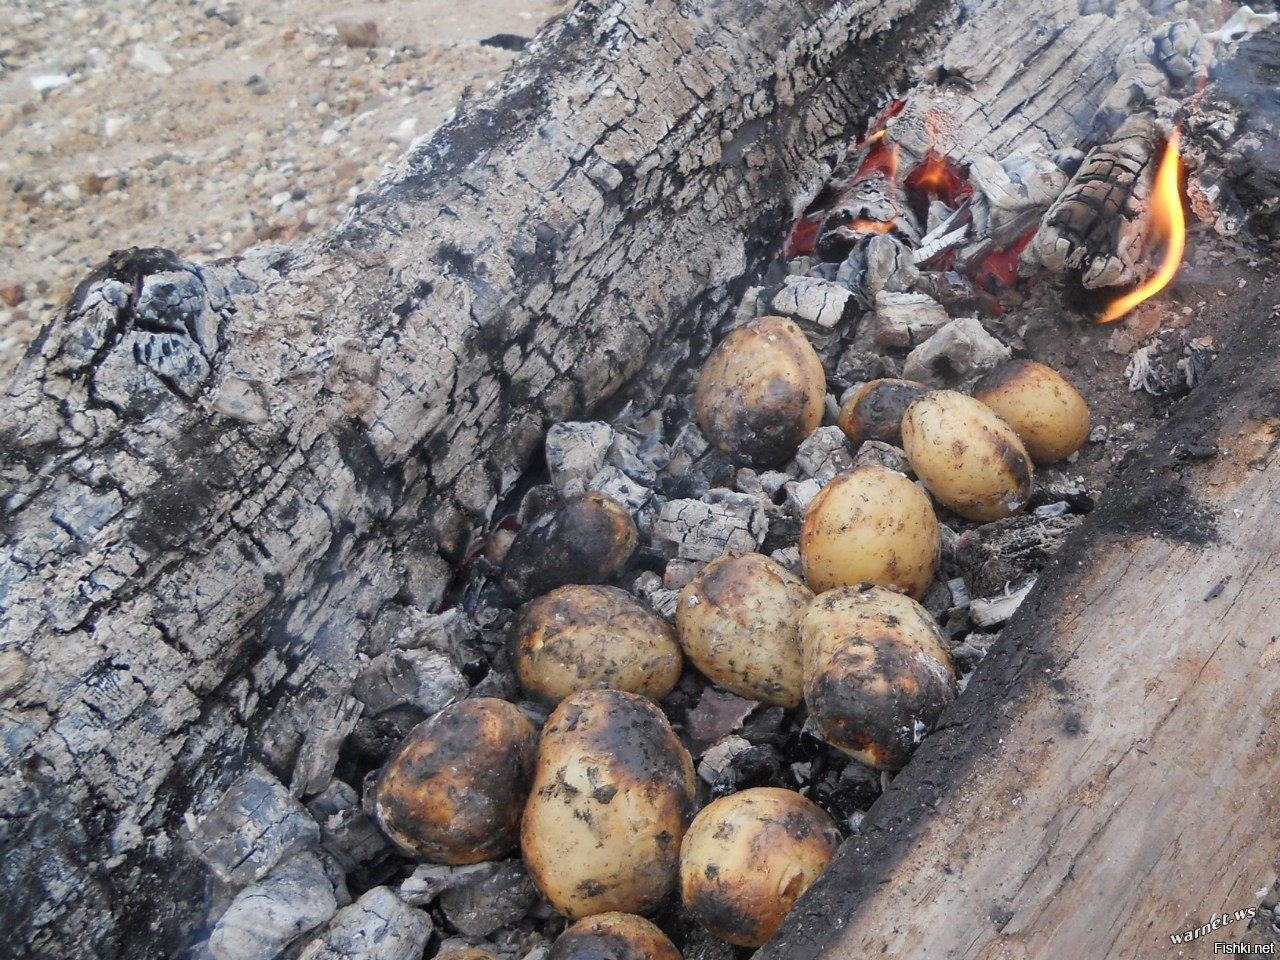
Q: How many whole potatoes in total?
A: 12